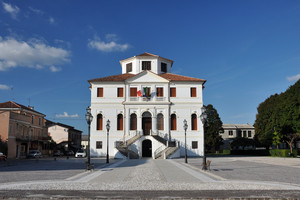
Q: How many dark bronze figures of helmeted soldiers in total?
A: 0